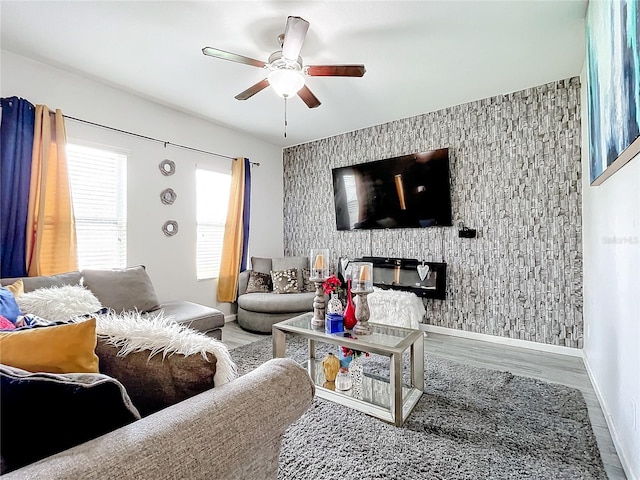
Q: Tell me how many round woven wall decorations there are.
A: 3